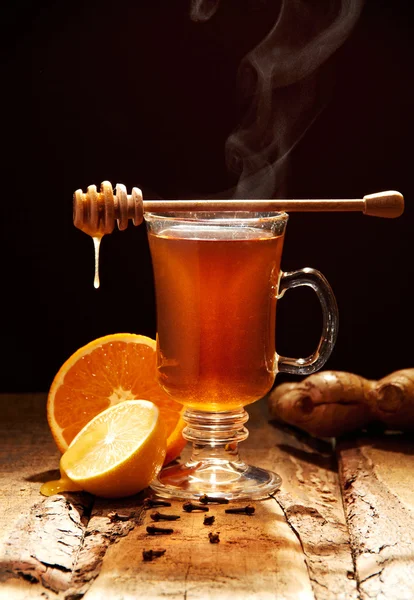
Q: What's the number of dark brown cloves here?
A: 10